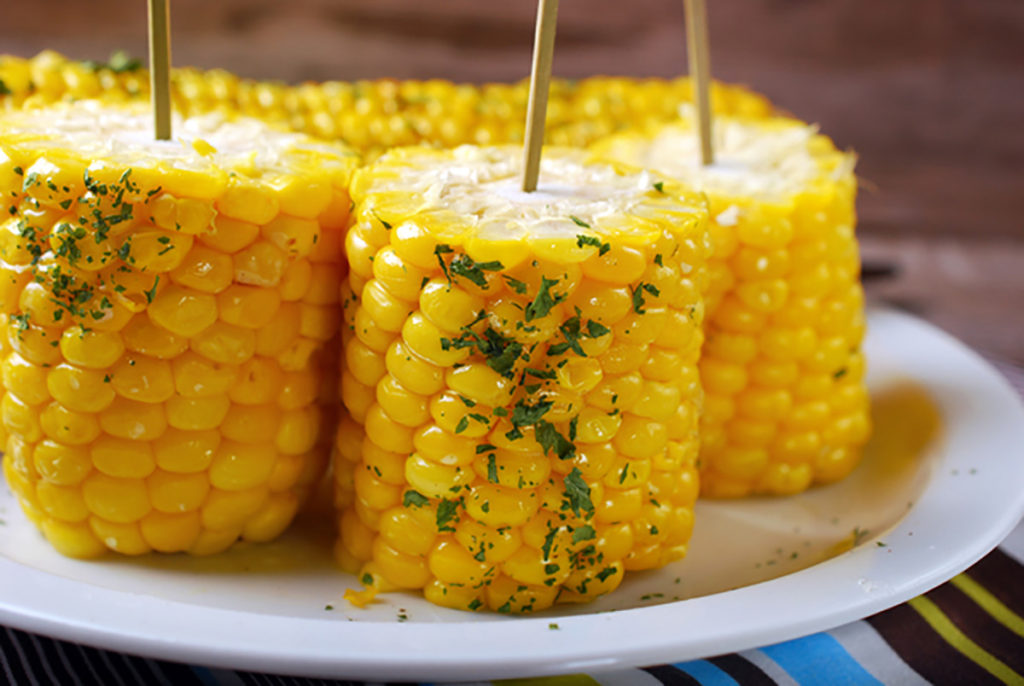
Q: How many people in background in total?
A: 0